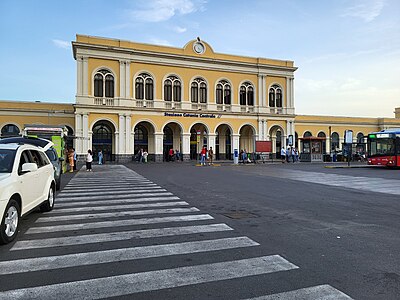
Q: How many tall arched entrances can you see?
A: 7